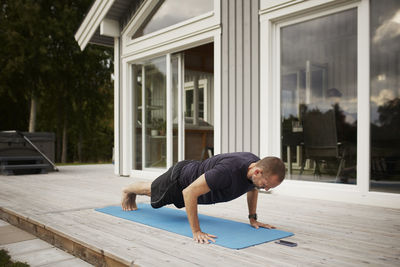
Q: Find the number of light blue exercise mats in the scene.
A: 1